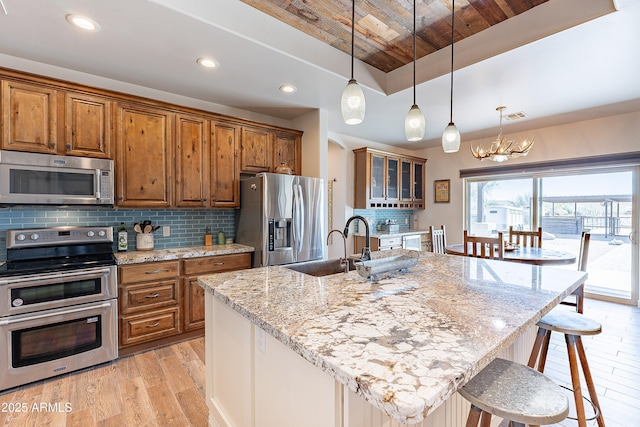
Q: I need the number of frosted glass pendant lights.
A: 3